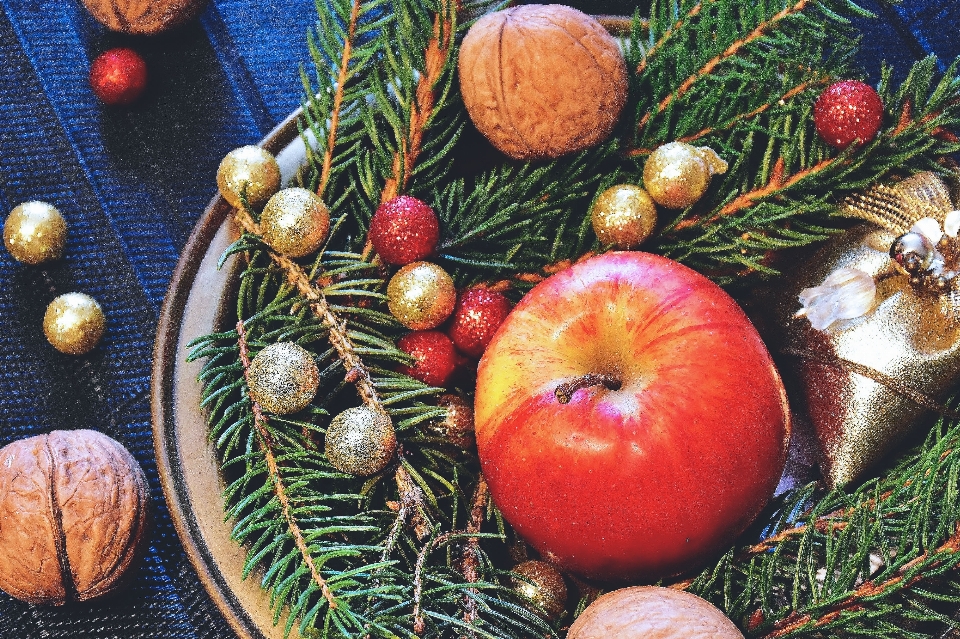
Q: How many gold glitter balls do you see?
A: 11